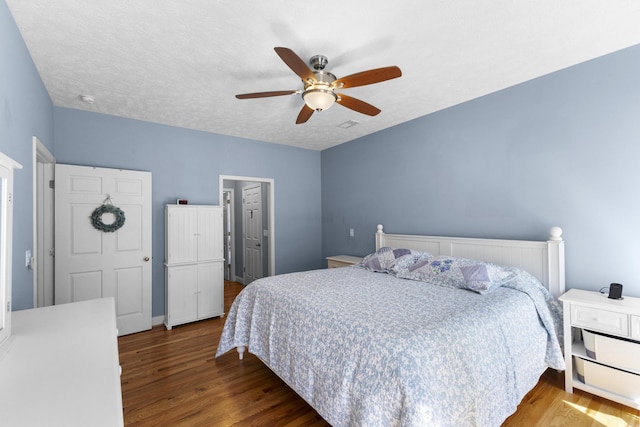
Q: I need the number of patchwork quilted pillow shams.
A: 2